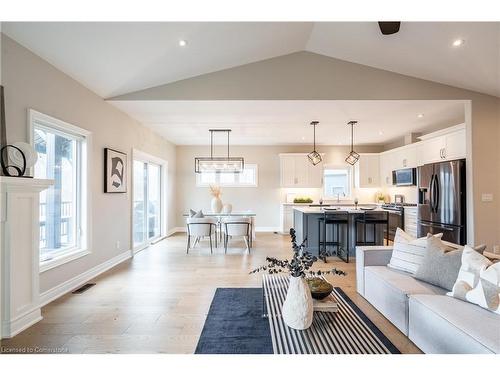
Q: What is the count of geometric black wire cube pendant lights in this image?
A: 2